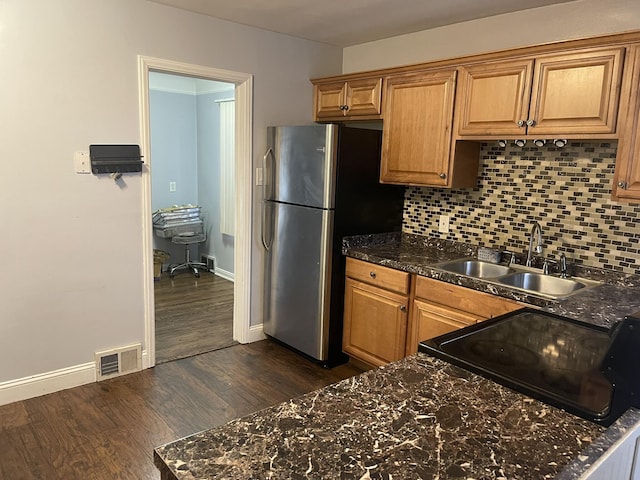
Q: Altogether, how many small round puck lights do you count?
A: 4